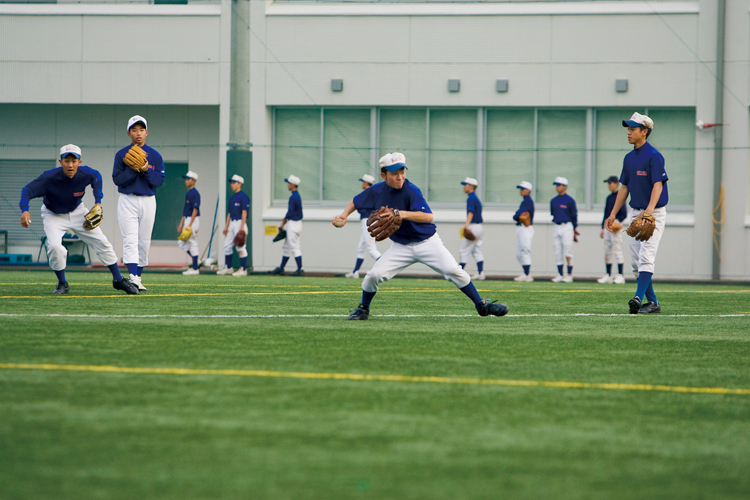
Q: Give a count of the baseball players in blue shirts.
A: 12